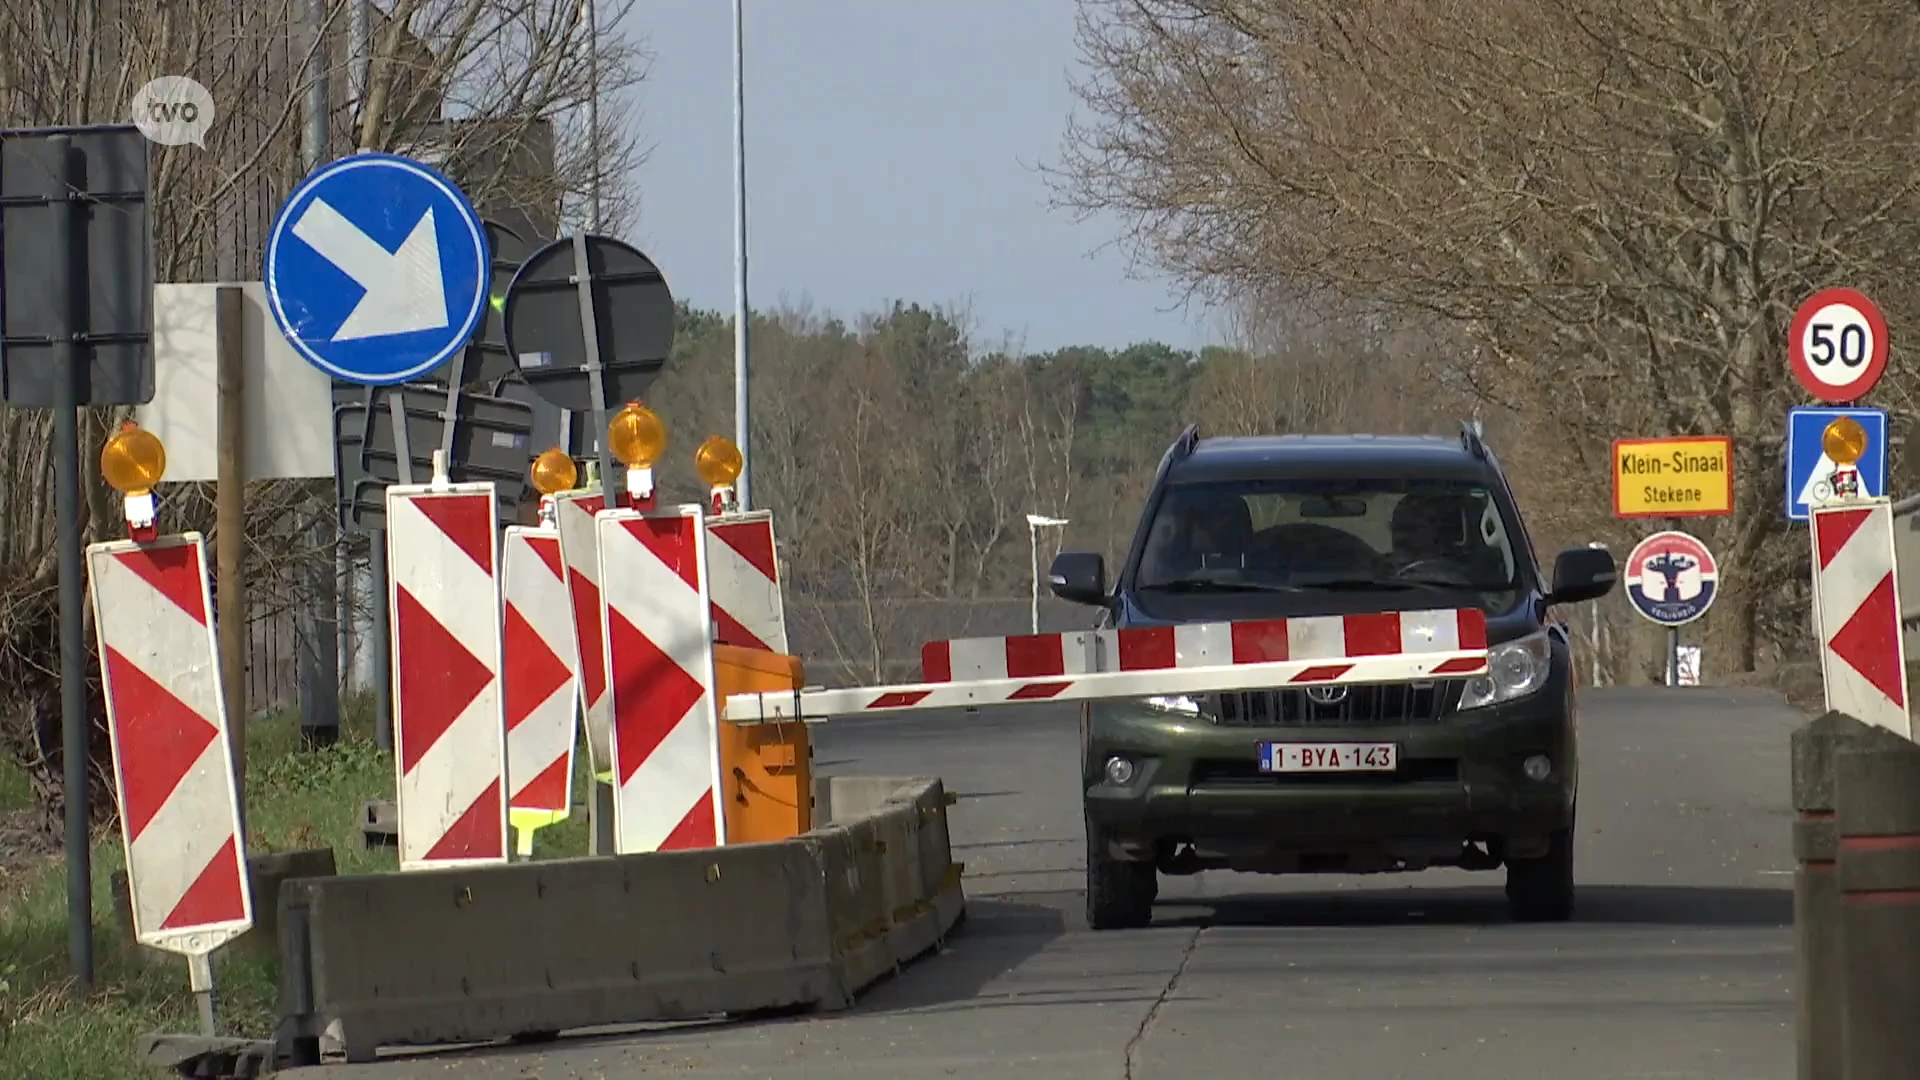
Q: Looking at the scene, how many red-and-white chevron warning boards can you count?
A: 7